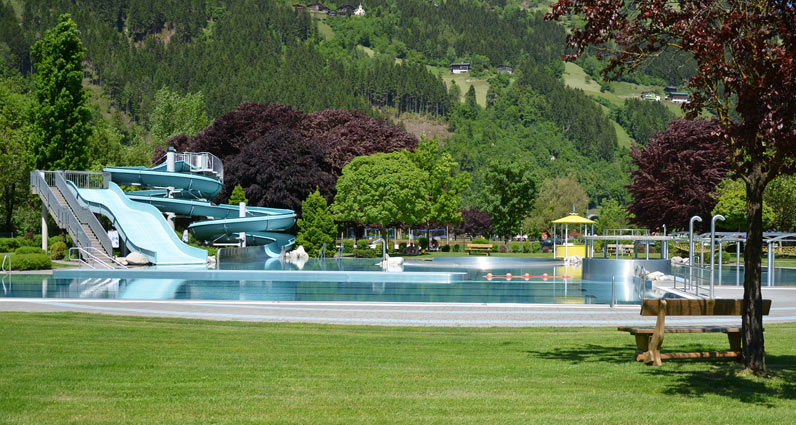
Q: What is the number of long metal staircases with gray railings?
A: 1